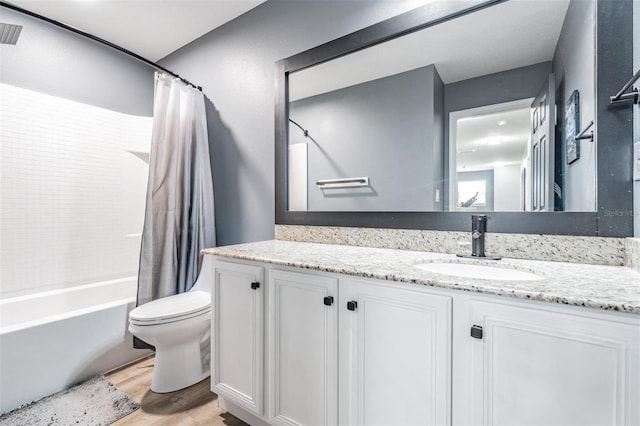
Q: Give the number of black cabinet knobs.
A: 4